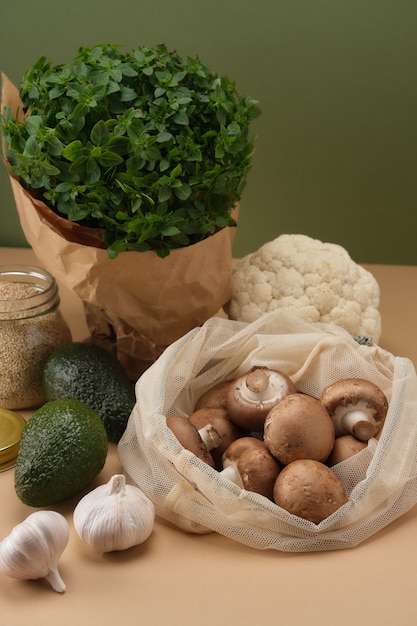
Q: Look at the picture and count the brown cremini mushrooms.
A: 9